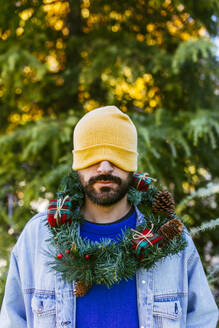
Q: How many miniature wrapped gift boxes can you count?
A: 3